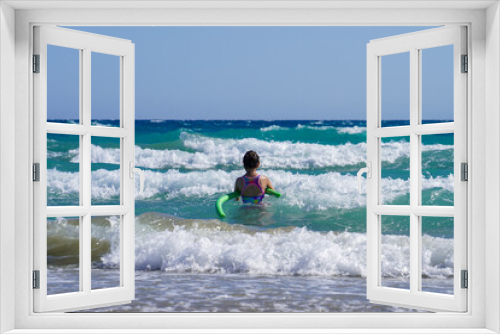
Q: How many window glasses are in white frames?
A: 12